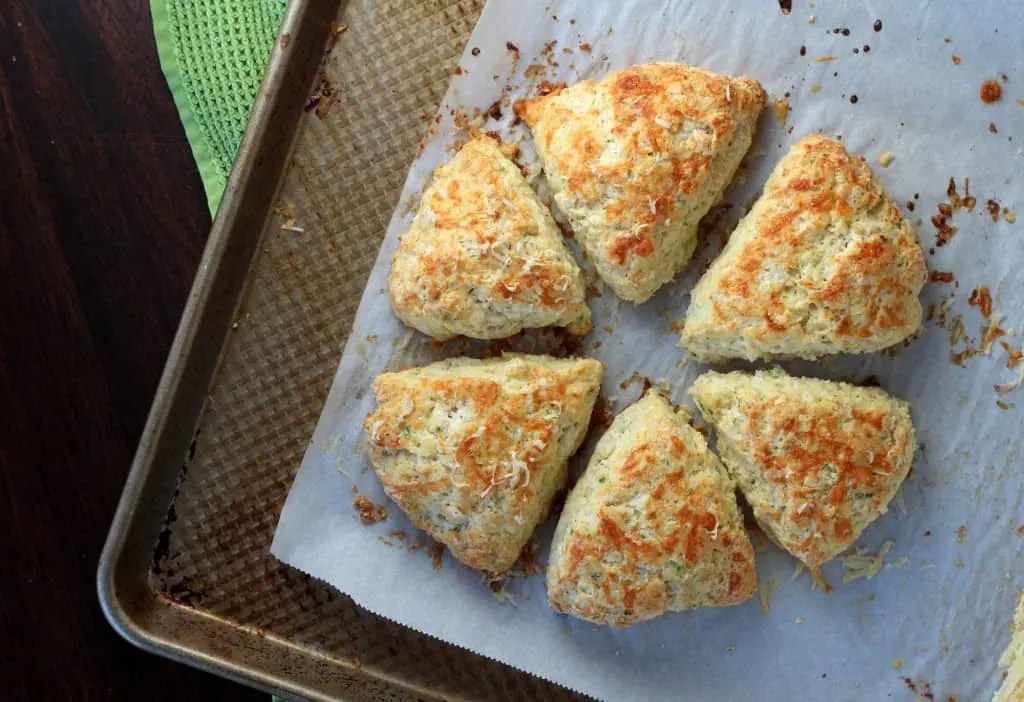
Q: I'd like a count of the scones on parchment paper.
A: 6